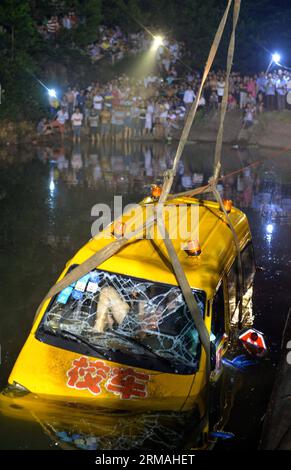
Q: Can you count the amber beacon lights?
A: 4